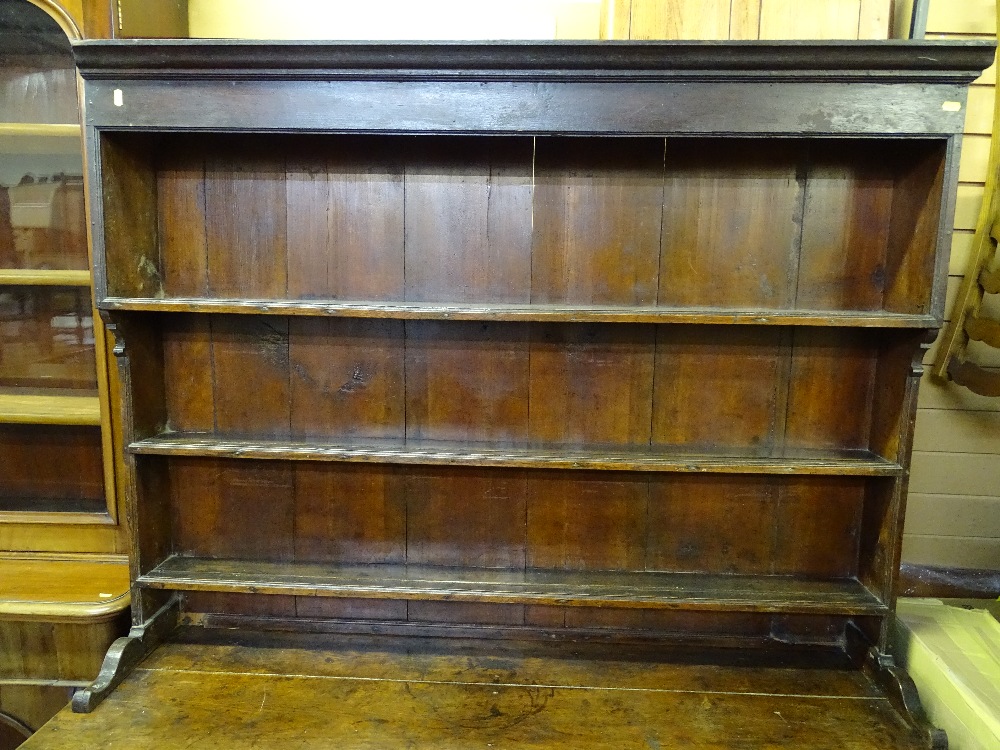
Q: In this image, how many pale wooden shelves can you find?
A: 3